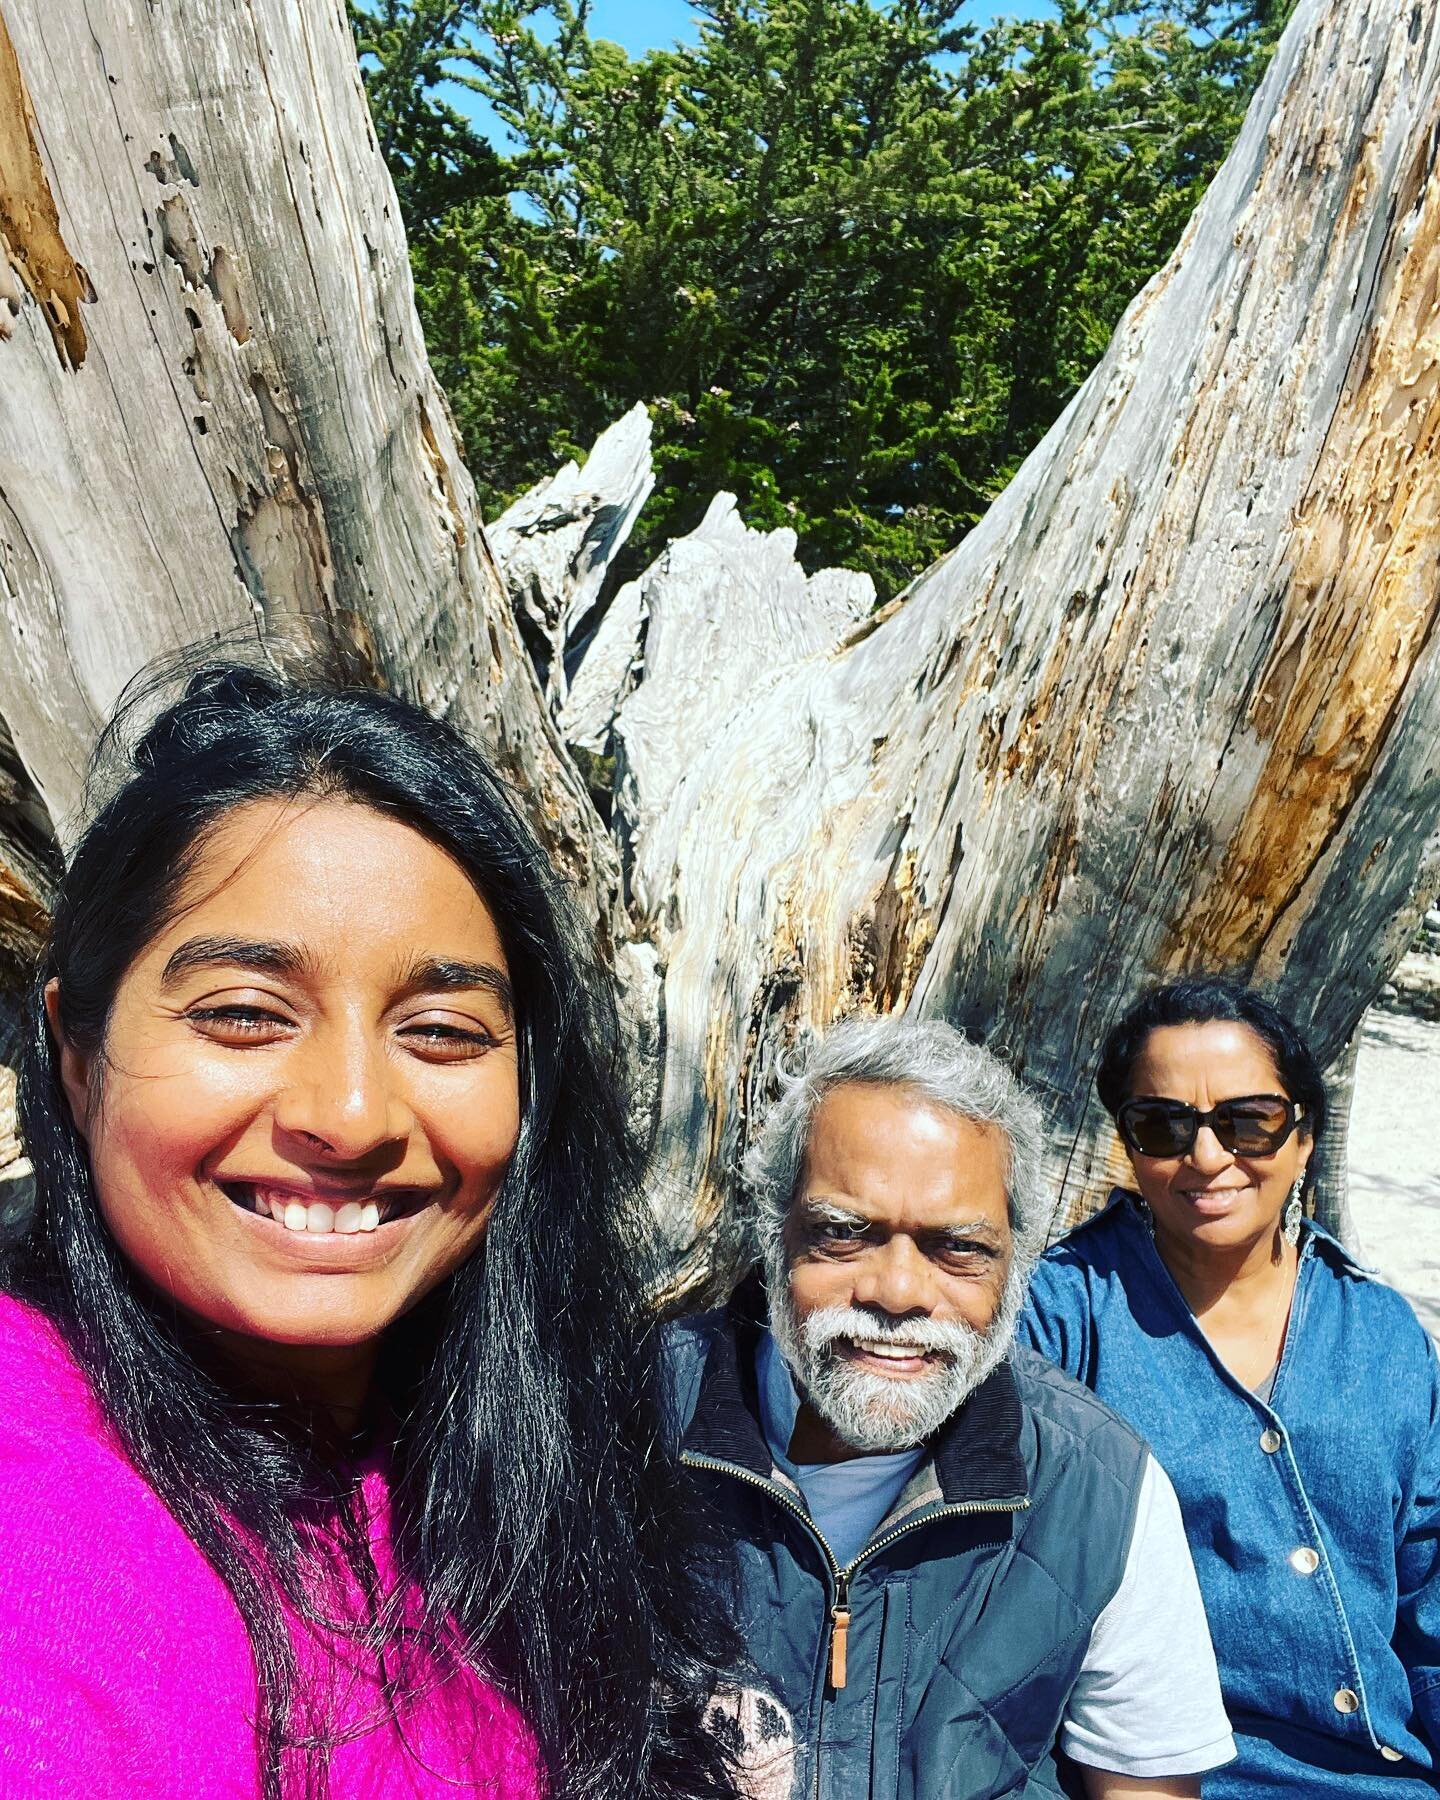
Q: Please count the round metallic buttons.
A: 4